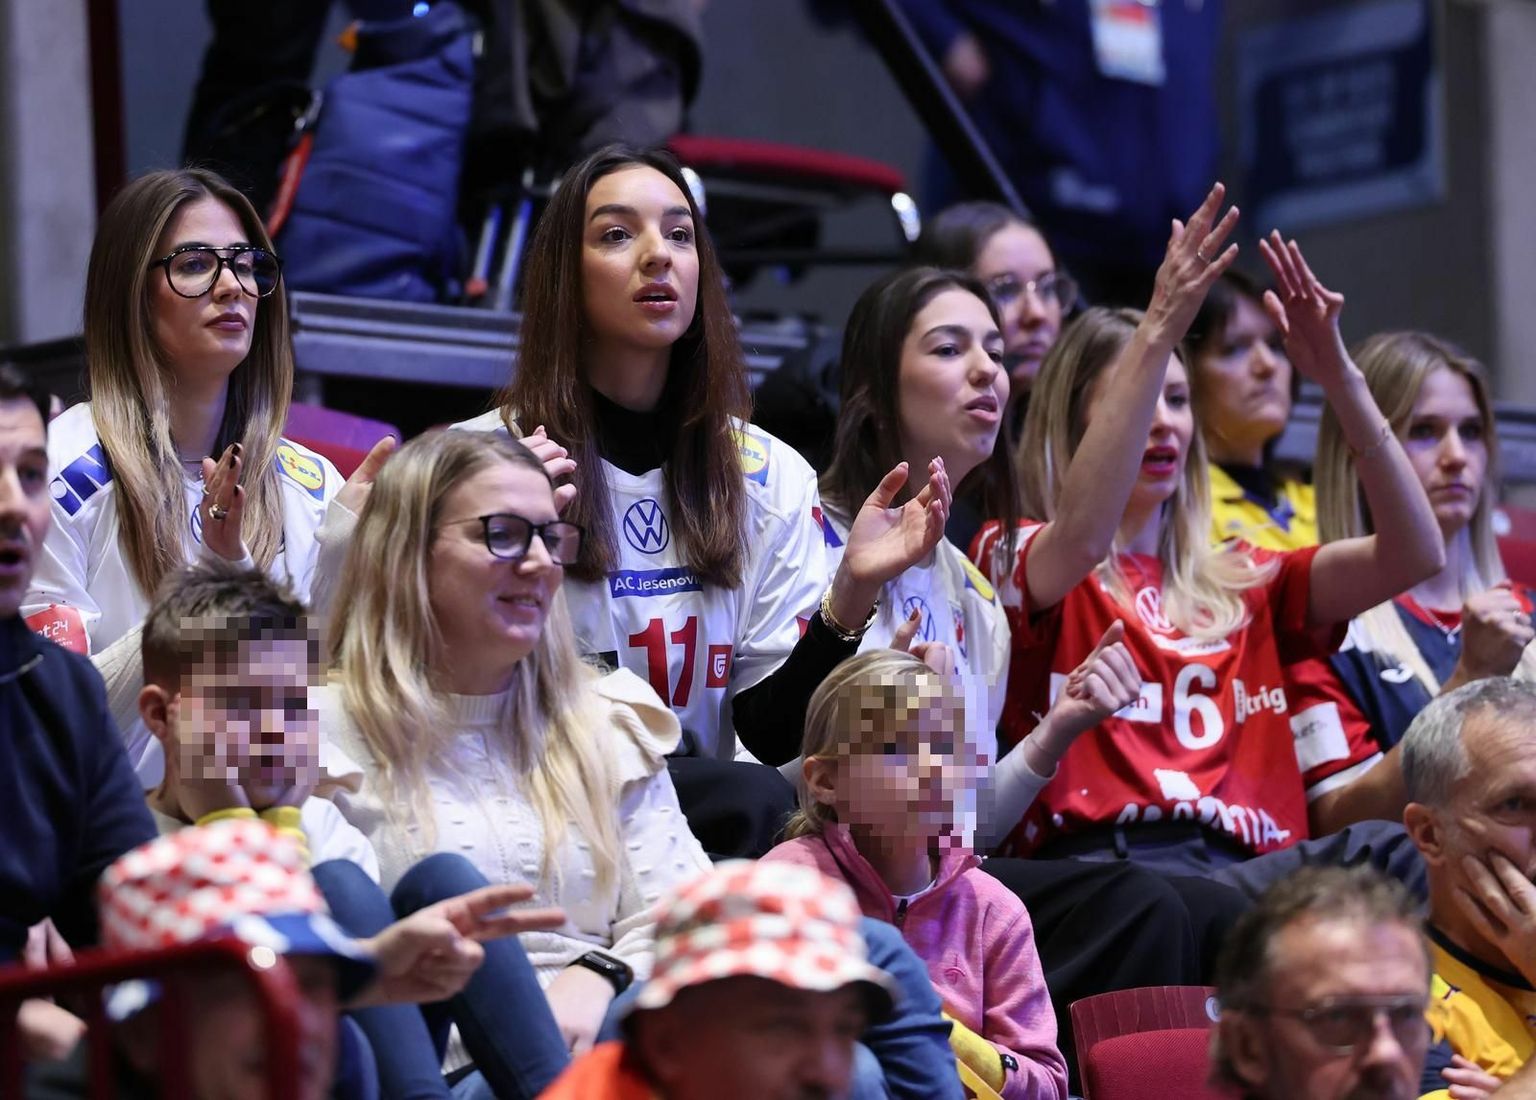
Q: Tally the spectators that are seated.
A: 15